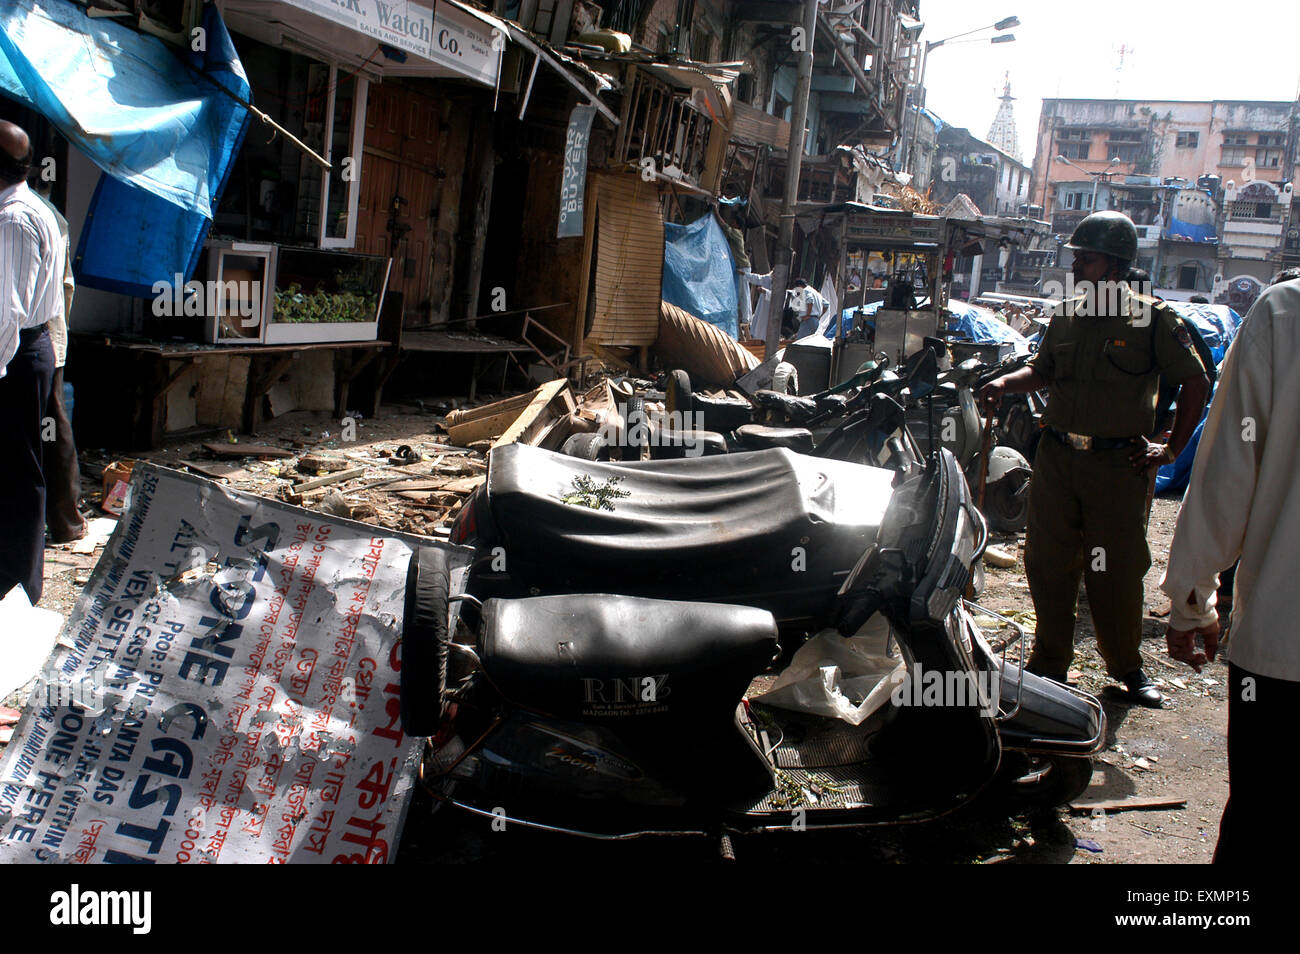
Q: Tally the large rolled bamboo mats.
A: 1